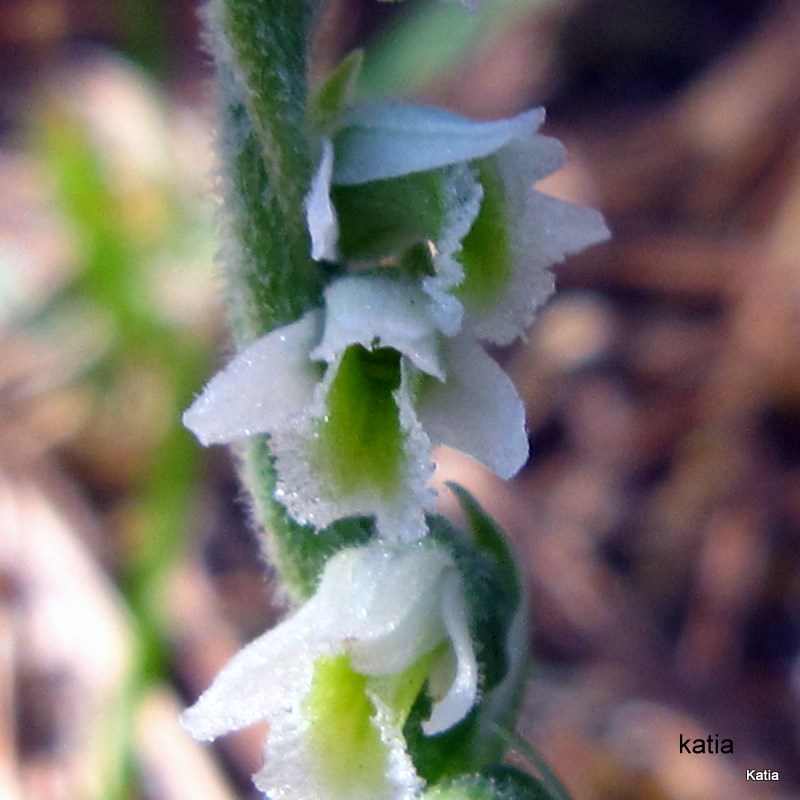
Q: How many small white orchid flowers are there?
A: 3